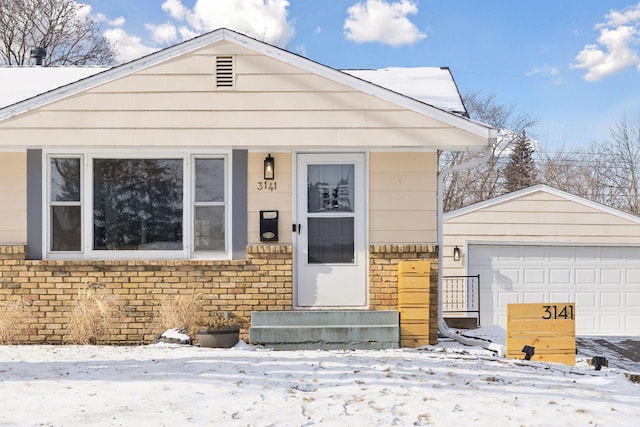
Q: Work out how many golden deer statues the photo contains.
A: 0